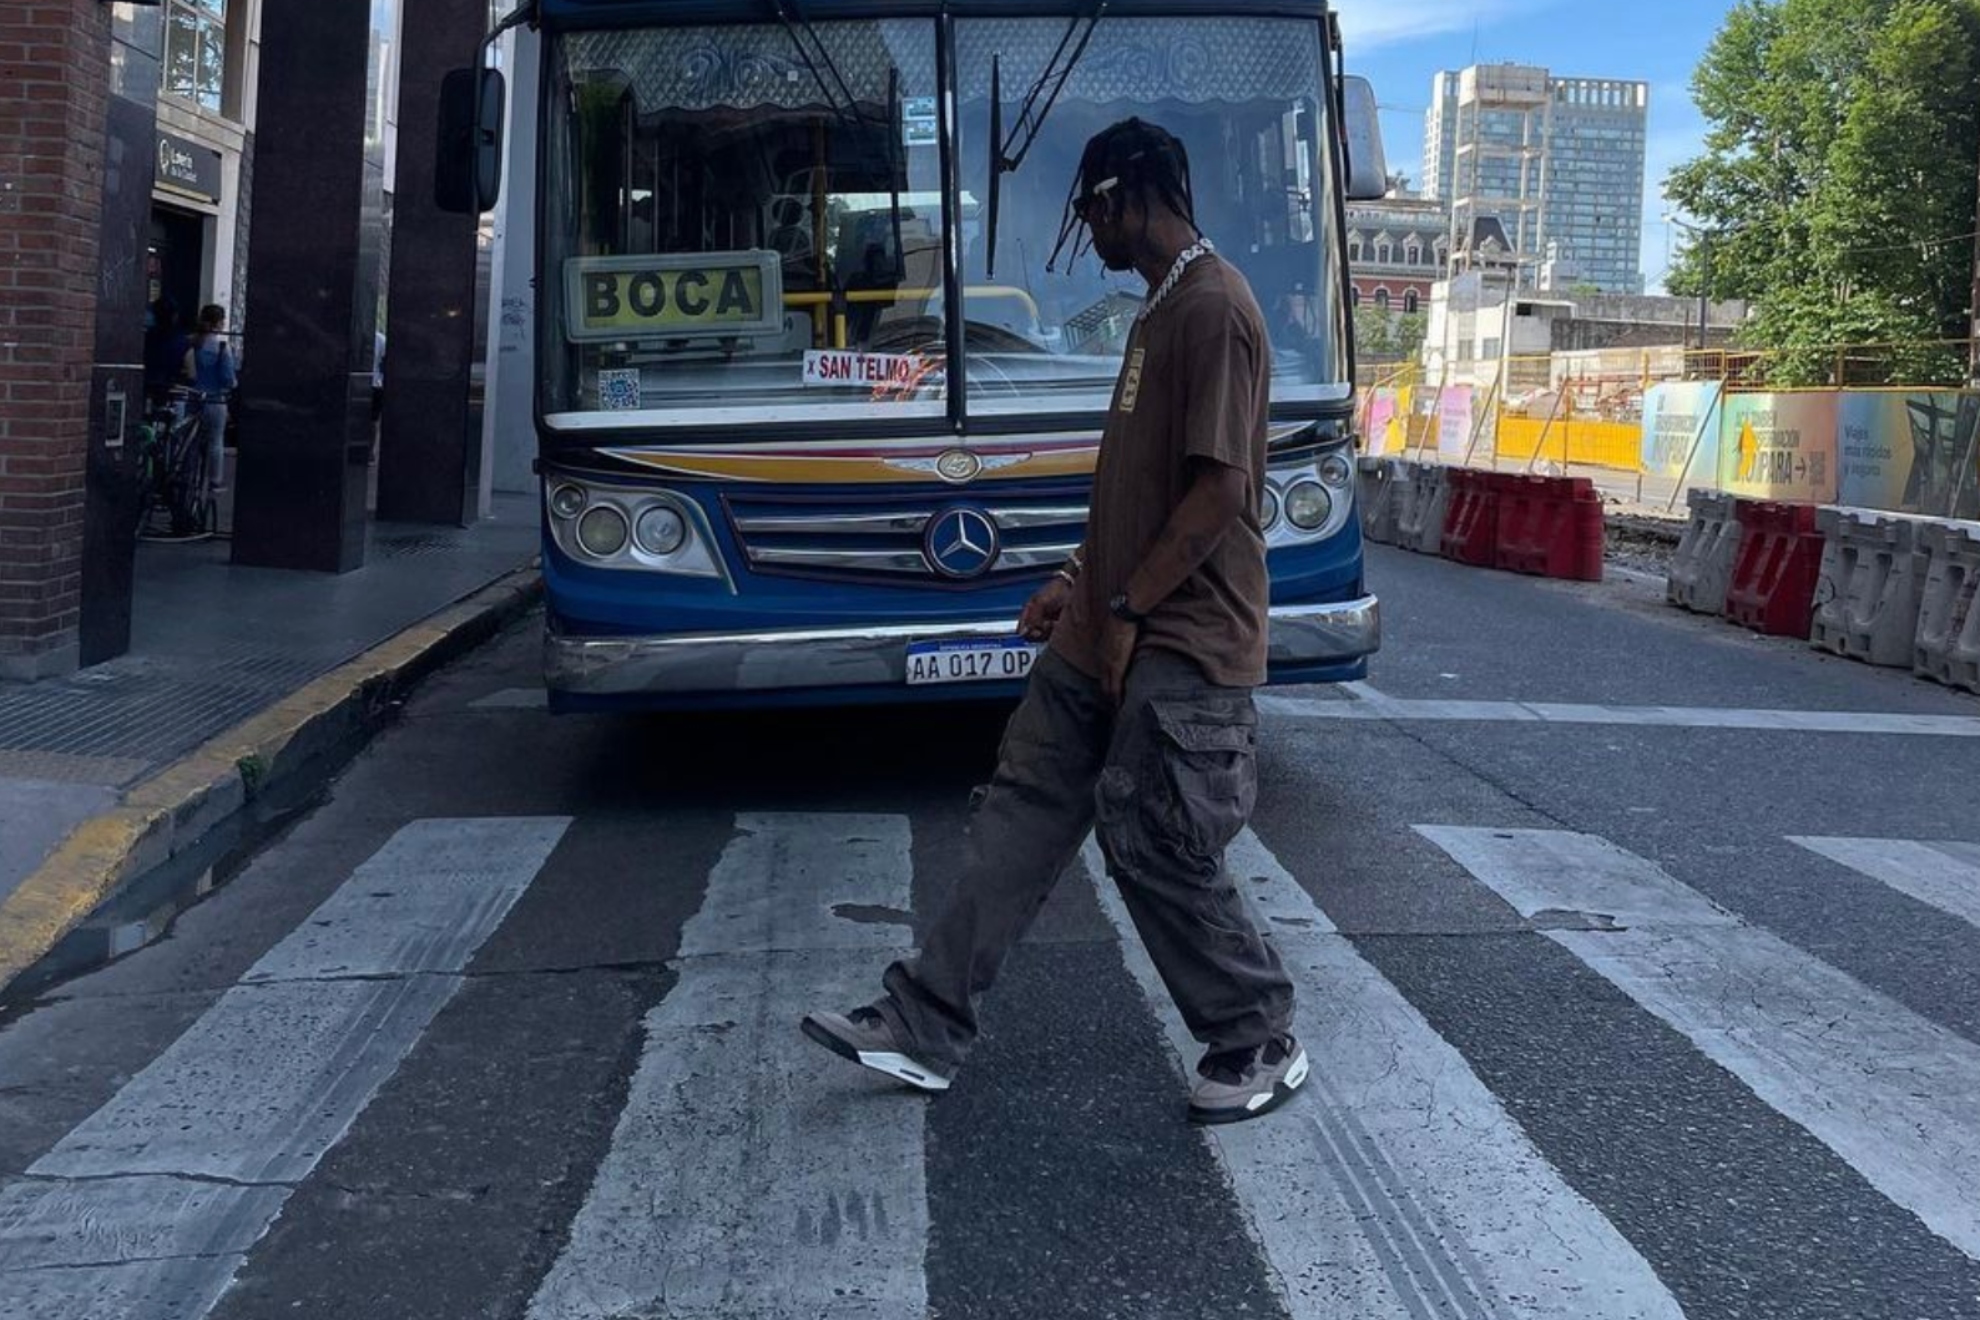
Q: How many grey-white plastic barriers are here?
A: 5